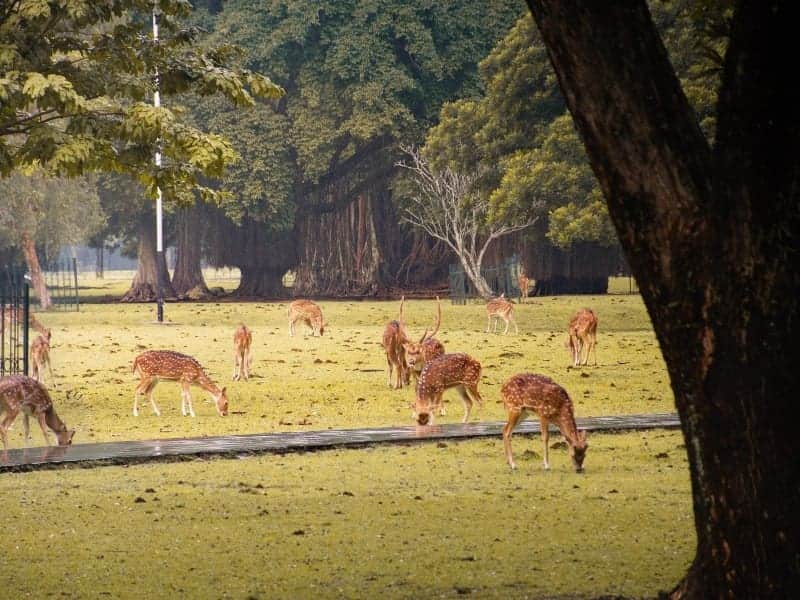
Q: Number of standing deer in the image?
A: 13